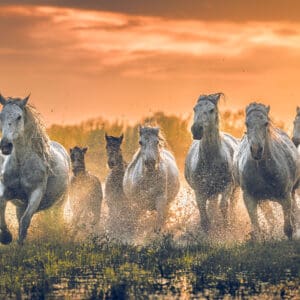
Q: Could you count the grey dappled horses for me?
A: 5